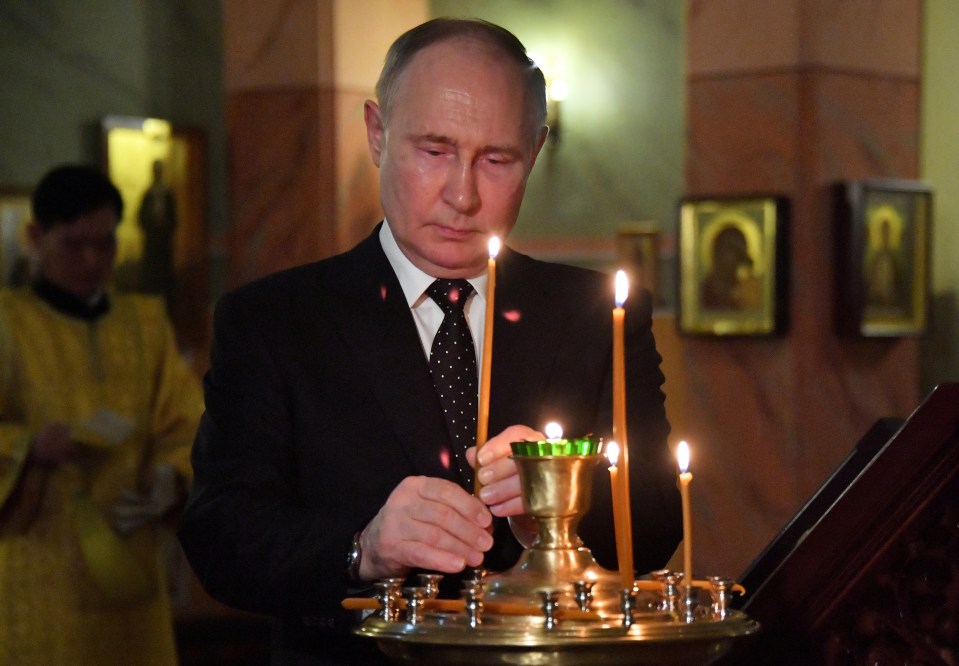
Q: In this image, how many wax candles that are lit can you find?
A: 4